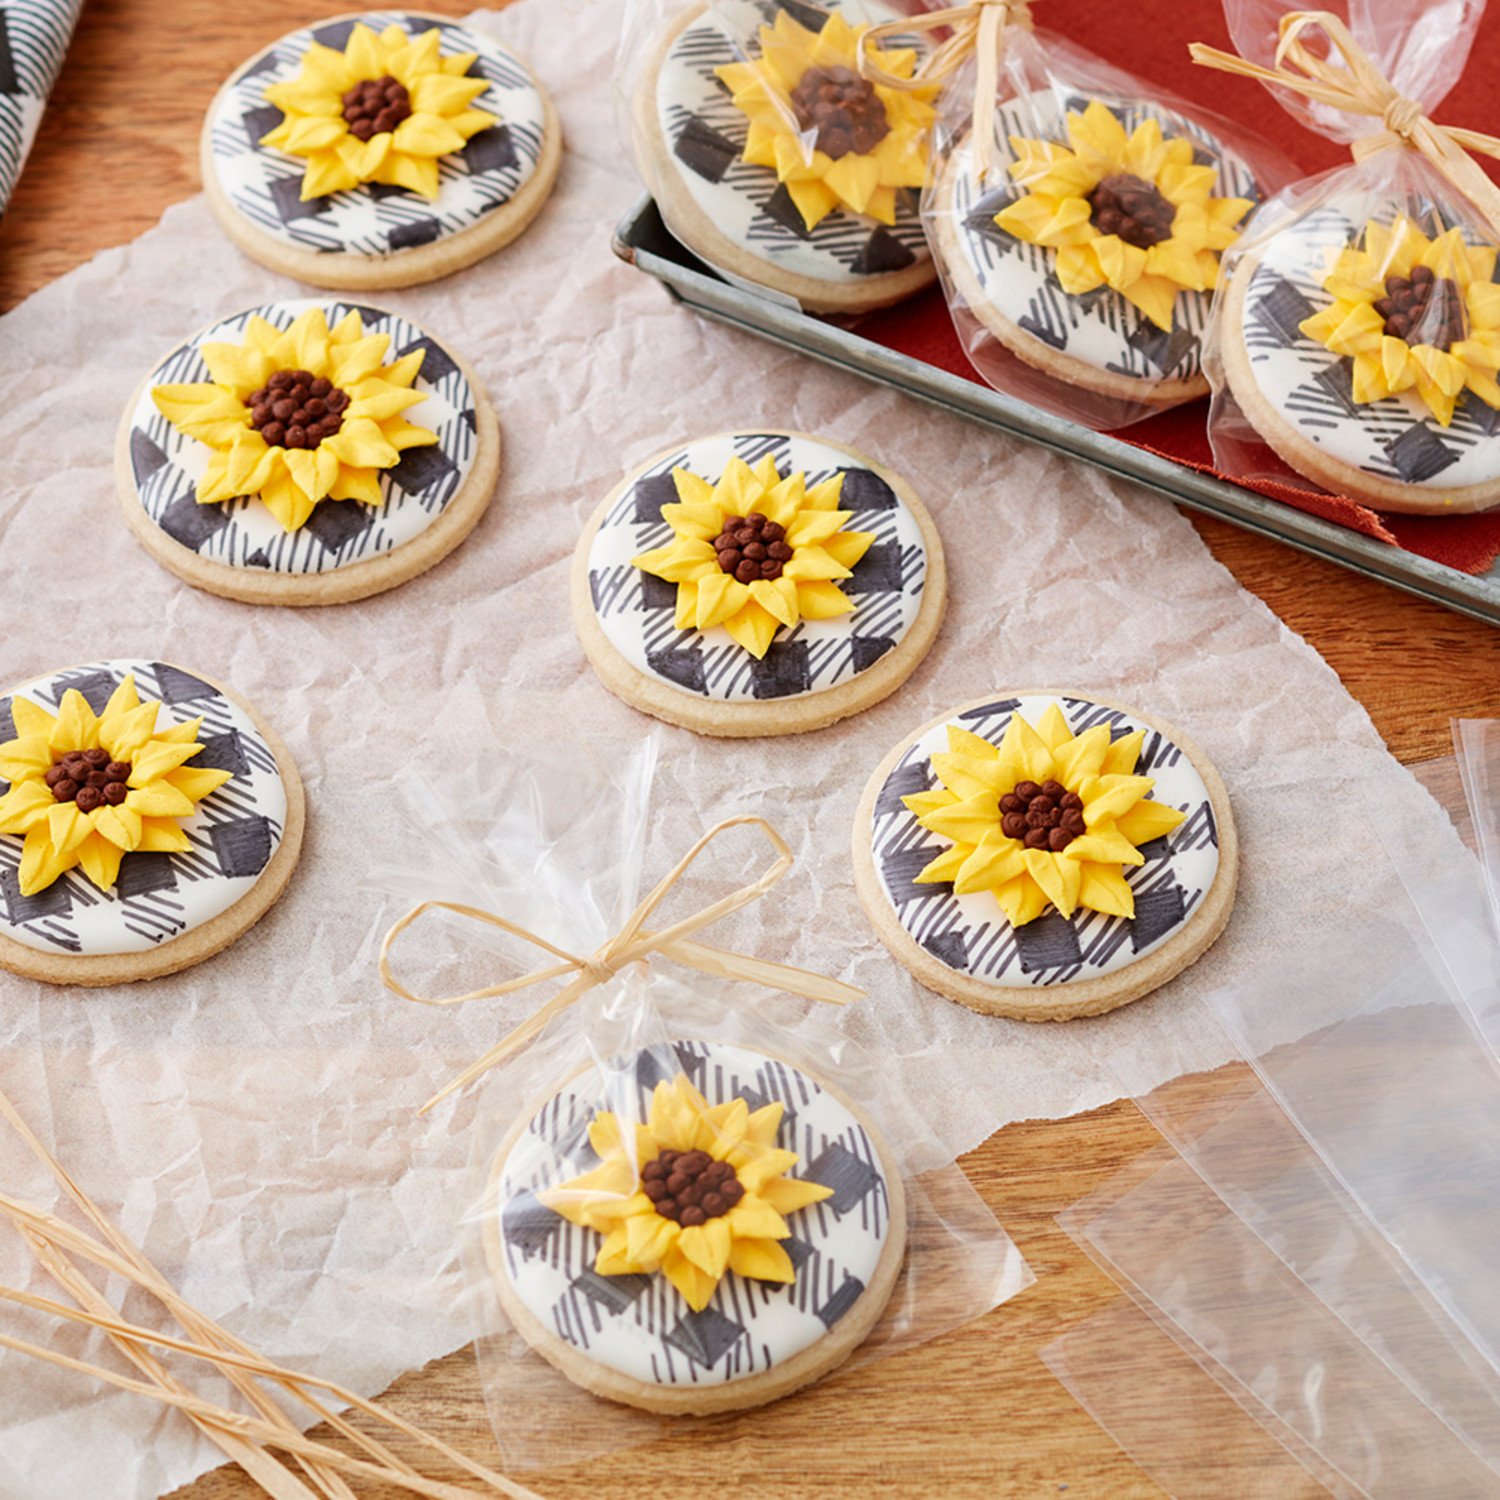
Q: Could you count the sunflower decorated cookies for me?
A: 9